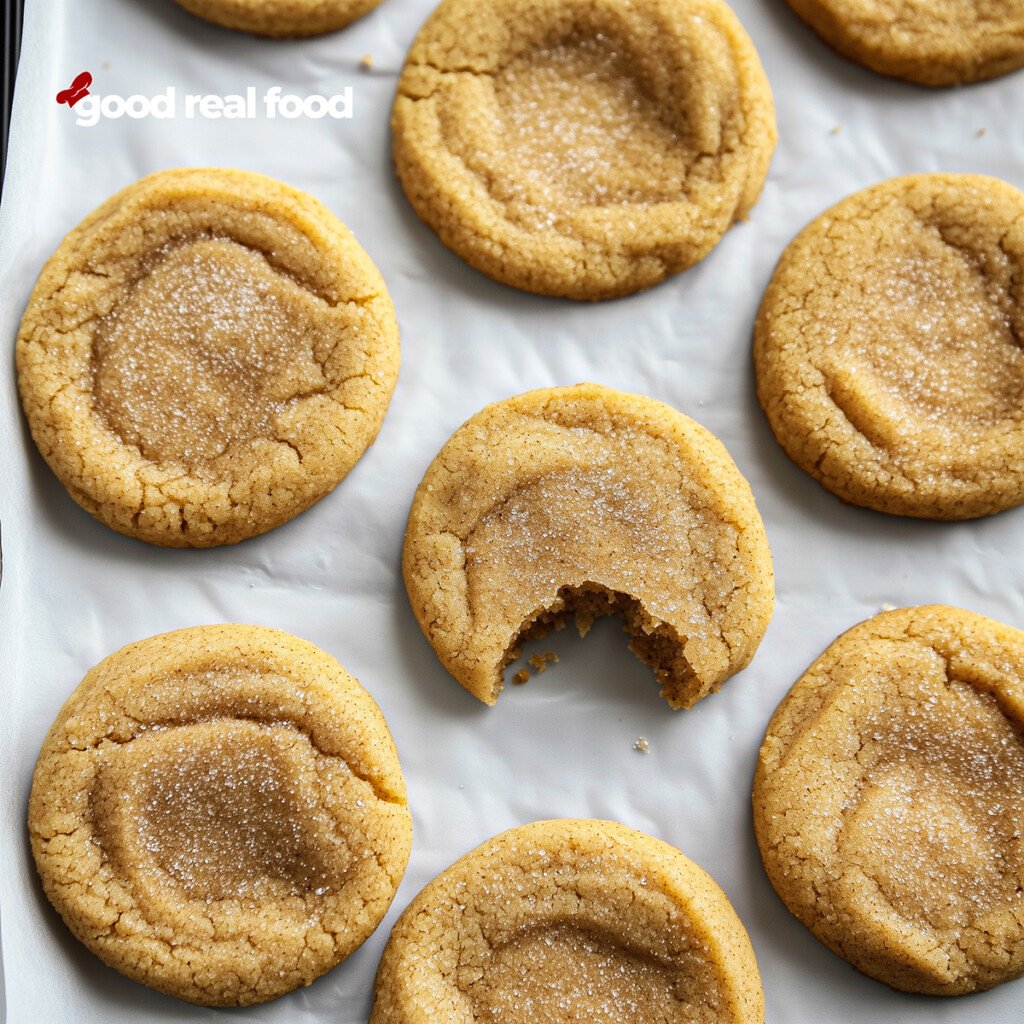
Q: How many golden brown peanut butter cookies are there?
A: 9